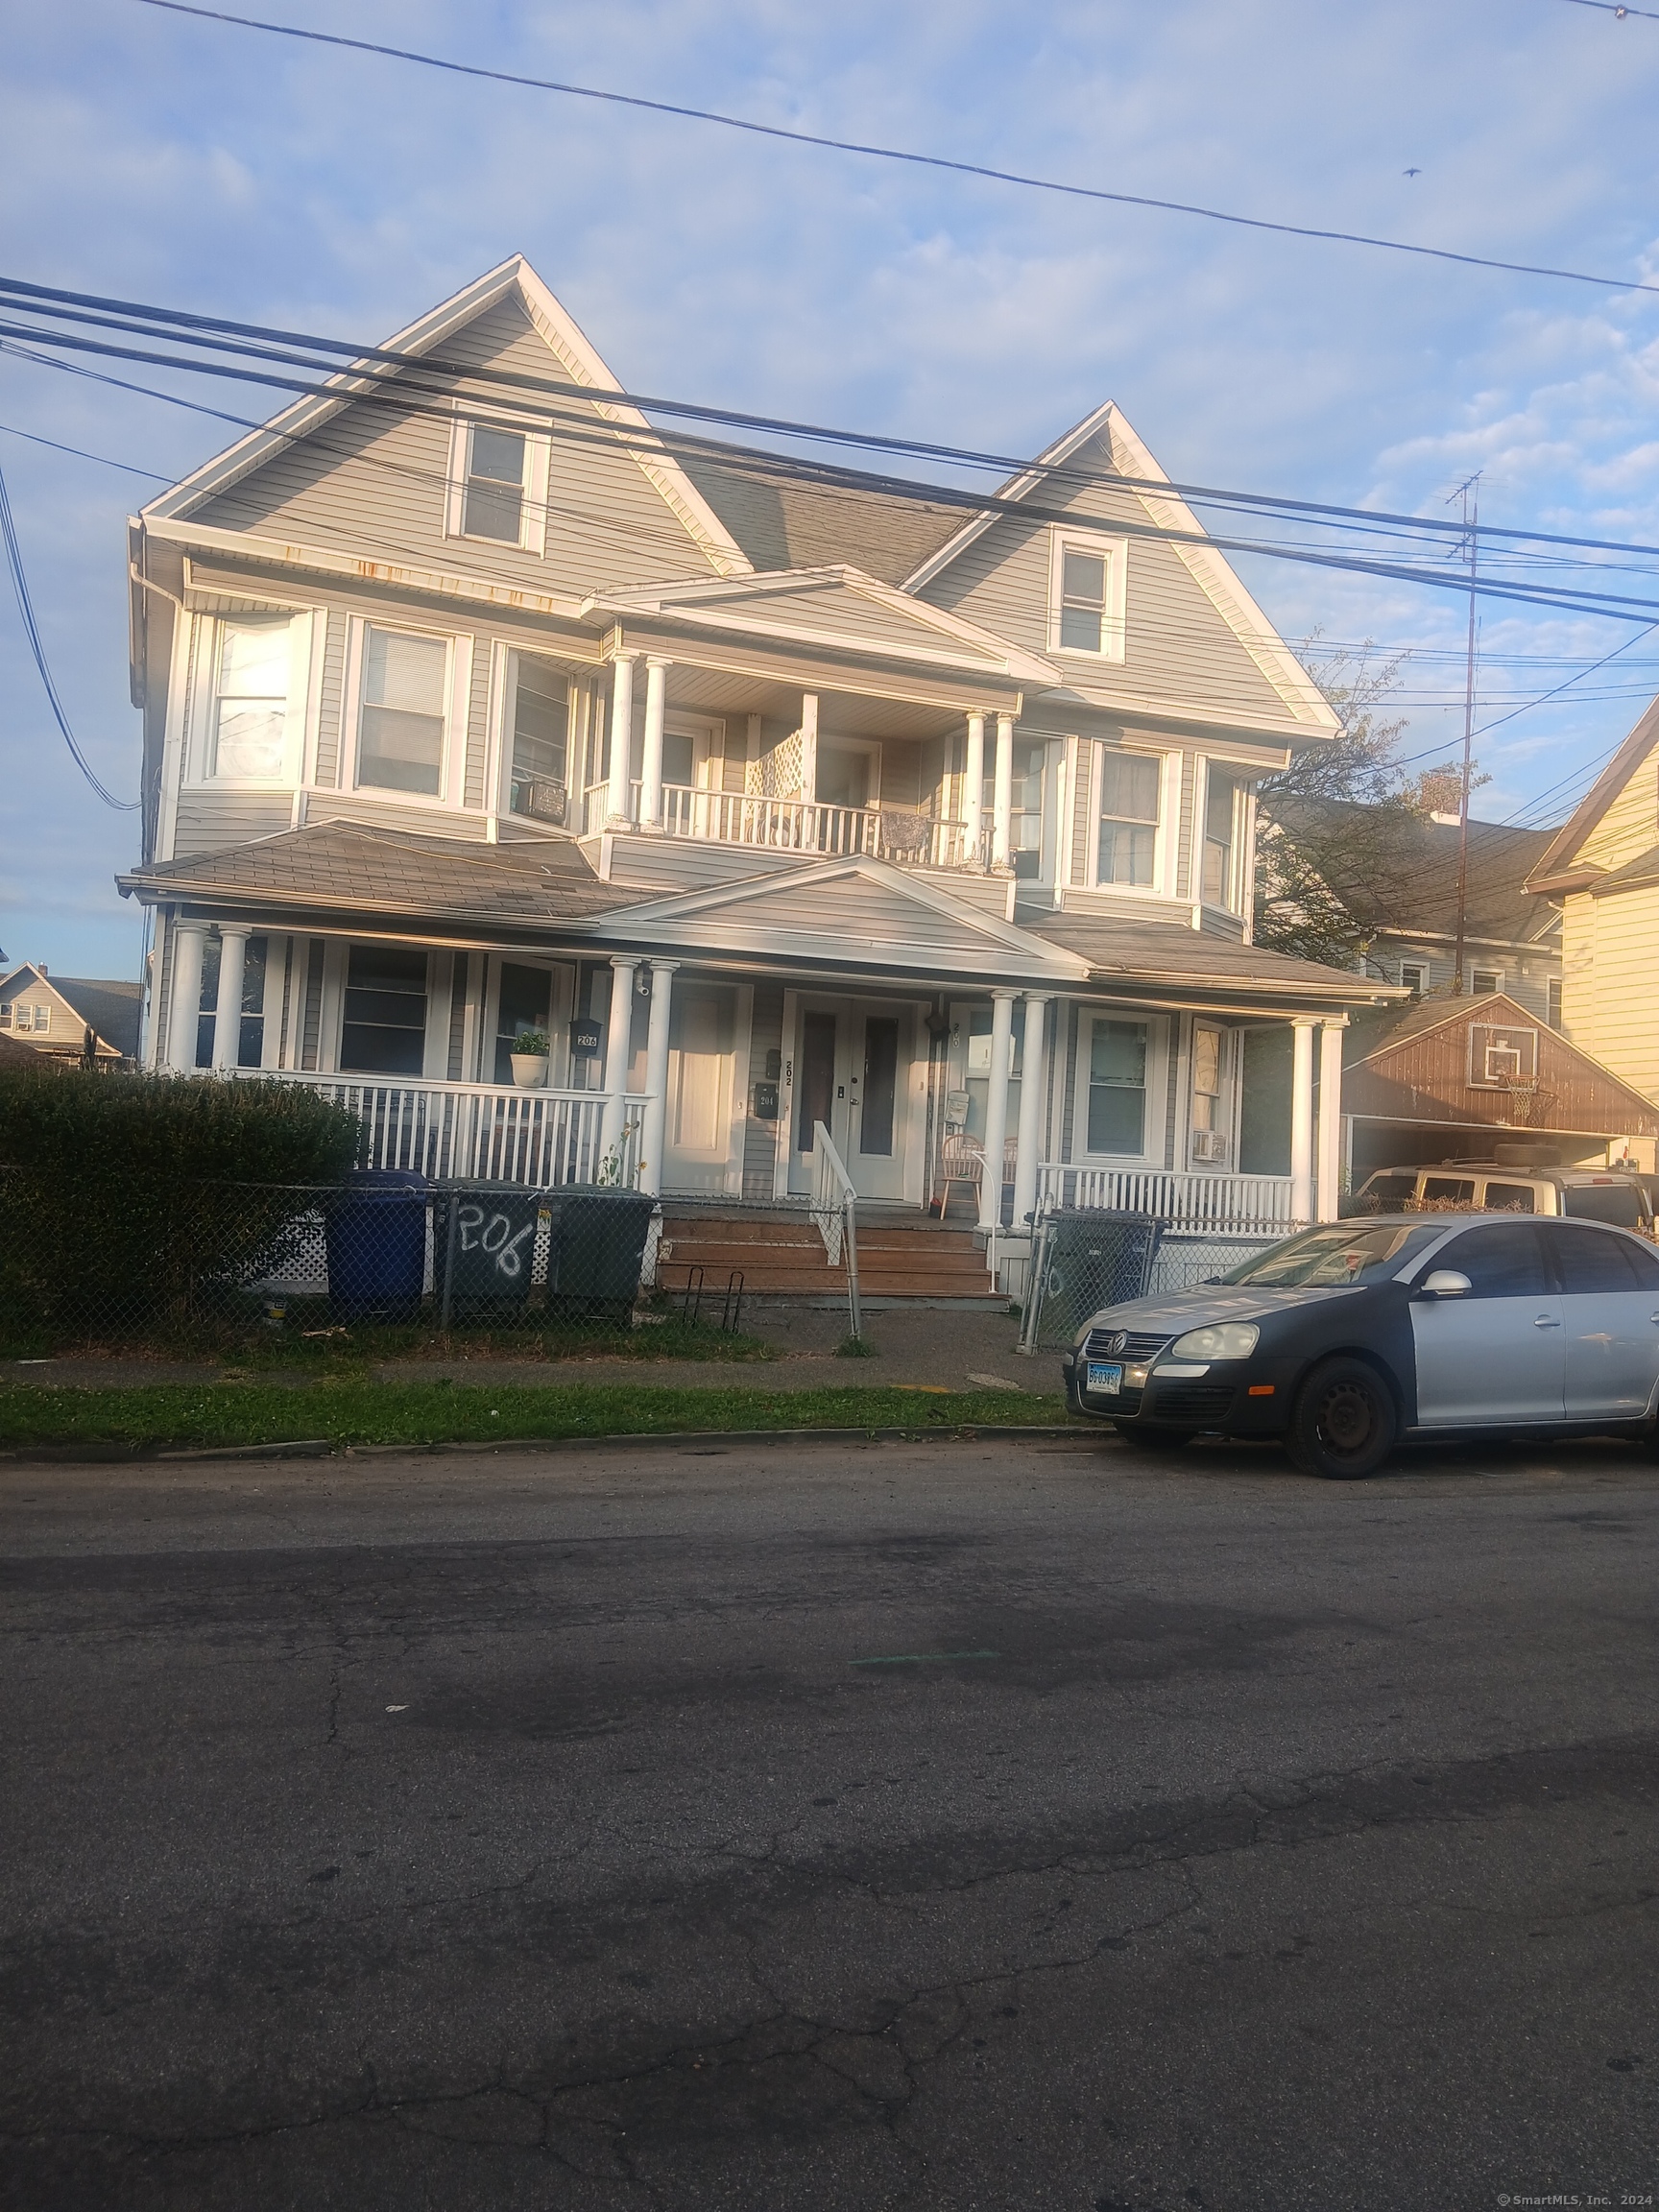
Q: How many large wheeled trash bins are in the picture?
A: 5